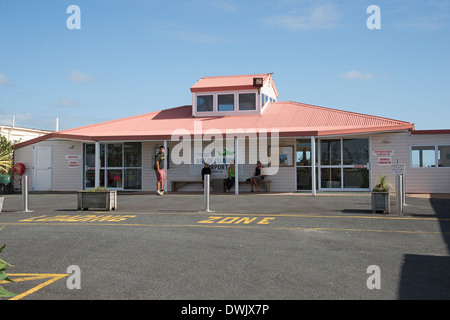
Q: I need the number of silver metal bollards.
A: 3